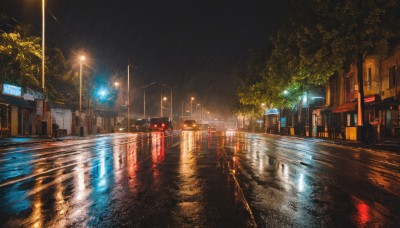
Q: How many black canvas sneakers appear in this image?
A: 0